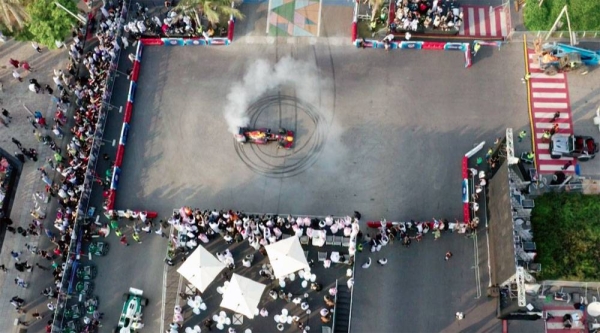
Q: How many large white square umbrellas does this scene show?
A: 3